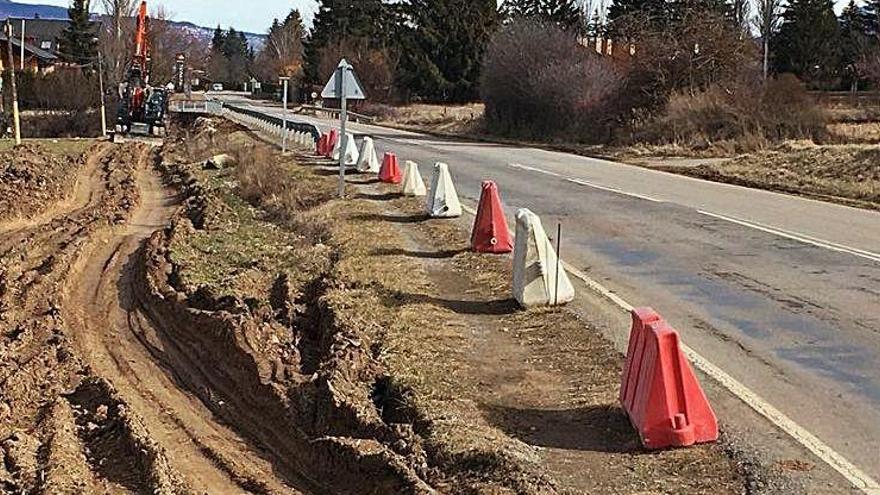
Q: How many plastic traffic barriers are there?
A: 11